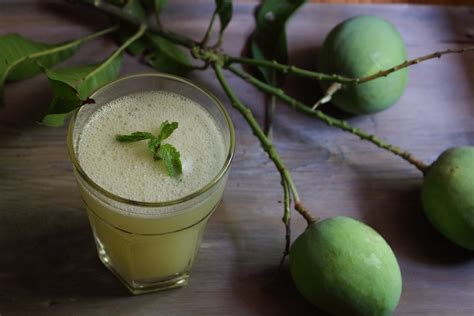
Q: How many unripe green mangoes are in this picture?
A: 3